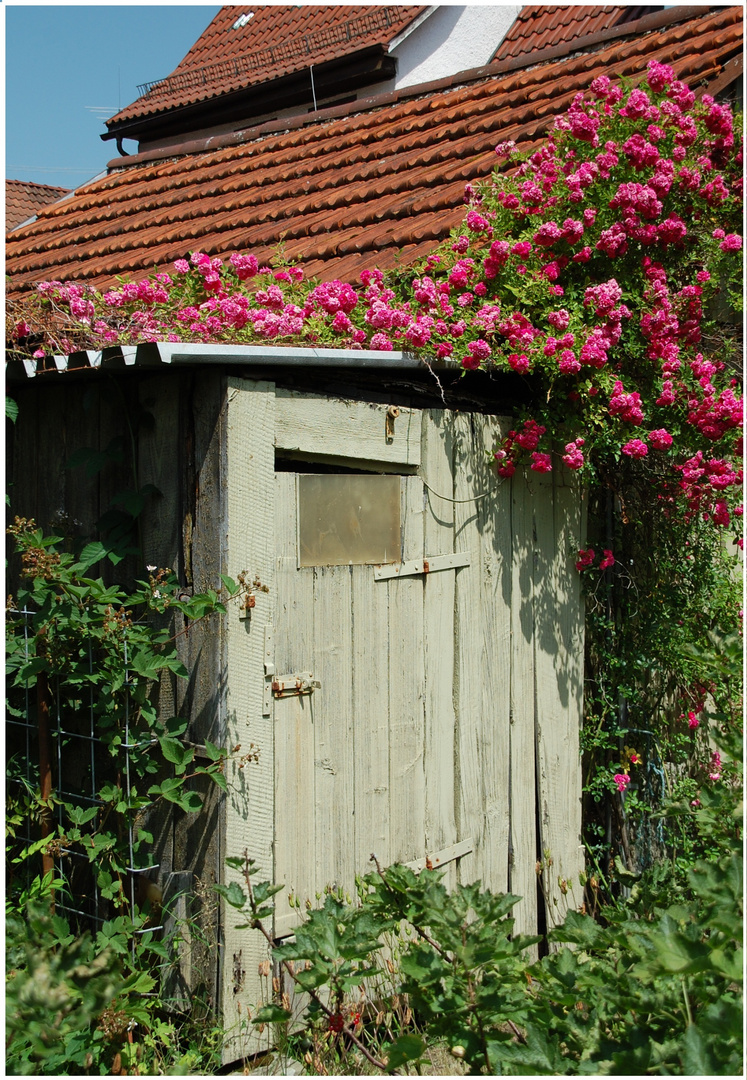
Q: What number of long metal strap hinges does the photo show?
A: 2